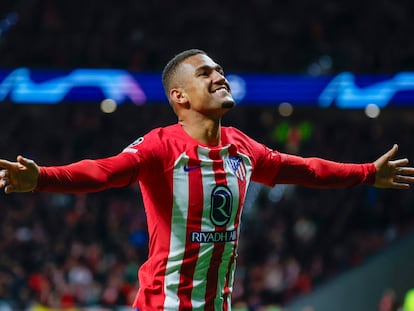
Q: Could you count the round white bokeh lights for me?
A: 3